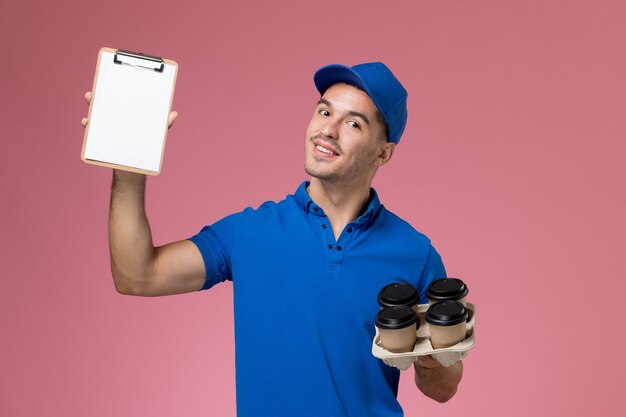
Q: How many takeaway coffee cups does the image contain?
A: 4